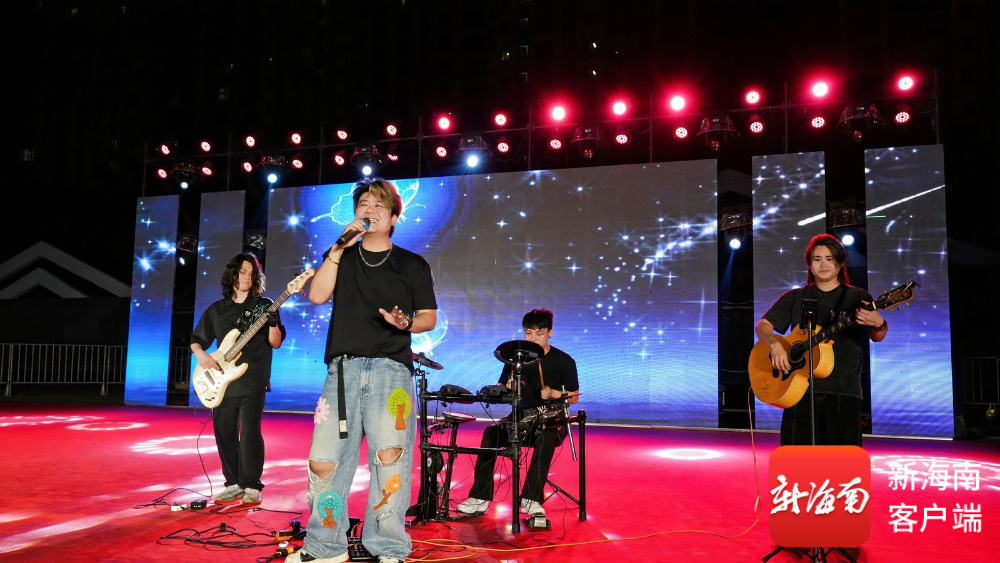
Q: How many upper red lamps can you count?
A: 14